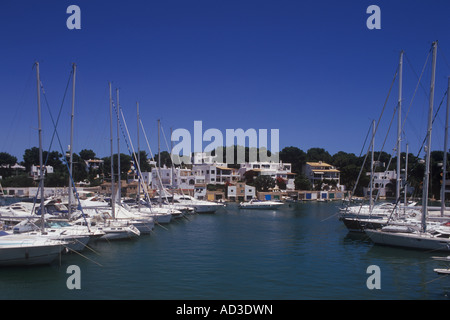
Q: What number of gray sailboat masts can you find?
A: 12